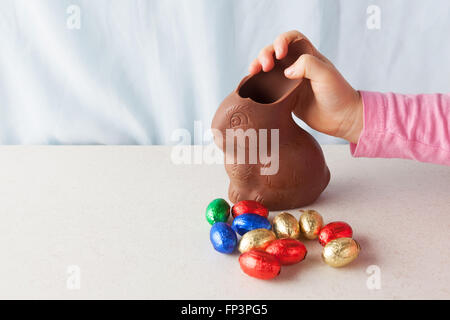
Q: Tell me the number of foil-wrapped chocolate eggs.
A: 11